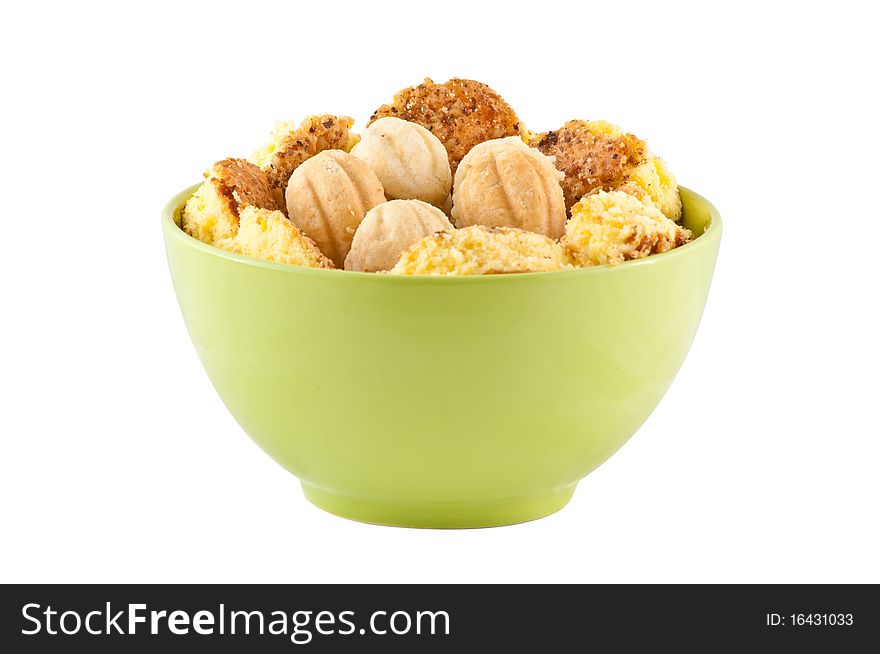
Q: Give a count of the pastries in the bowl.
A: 11